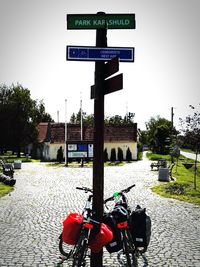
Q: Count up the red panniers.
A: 2